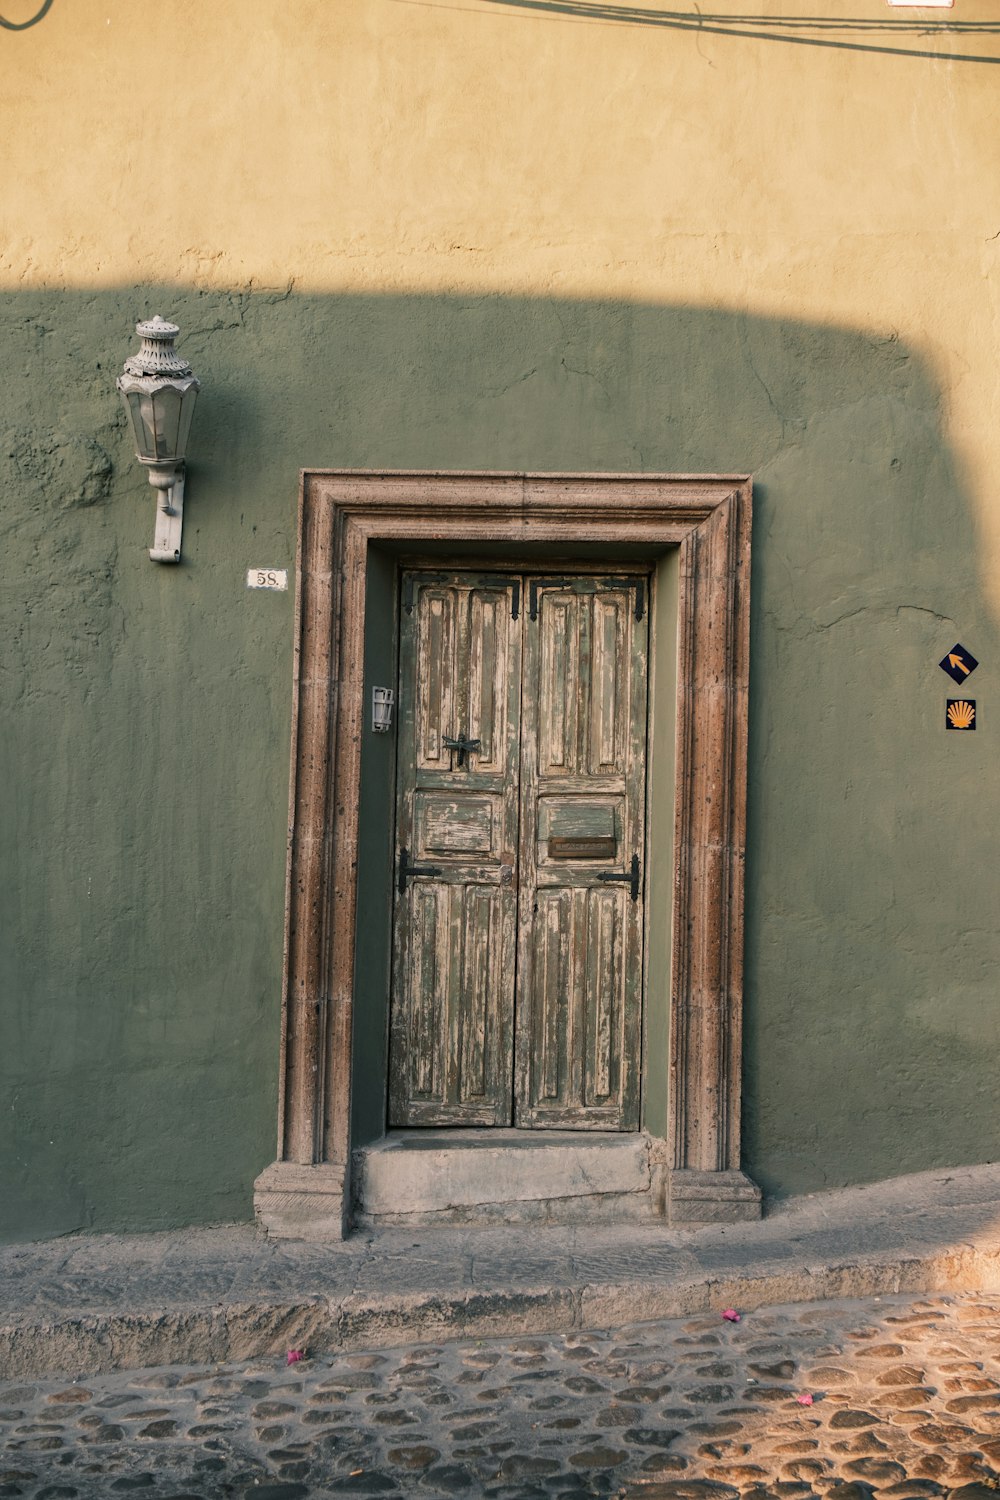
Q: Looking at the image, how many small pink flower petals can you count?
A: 3